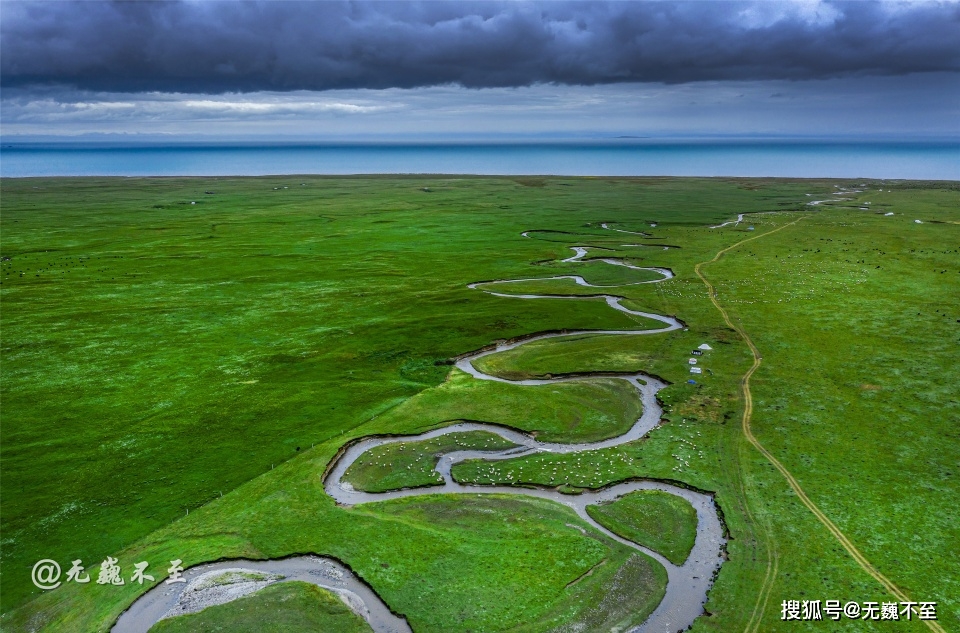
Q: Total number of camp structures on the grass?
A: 5